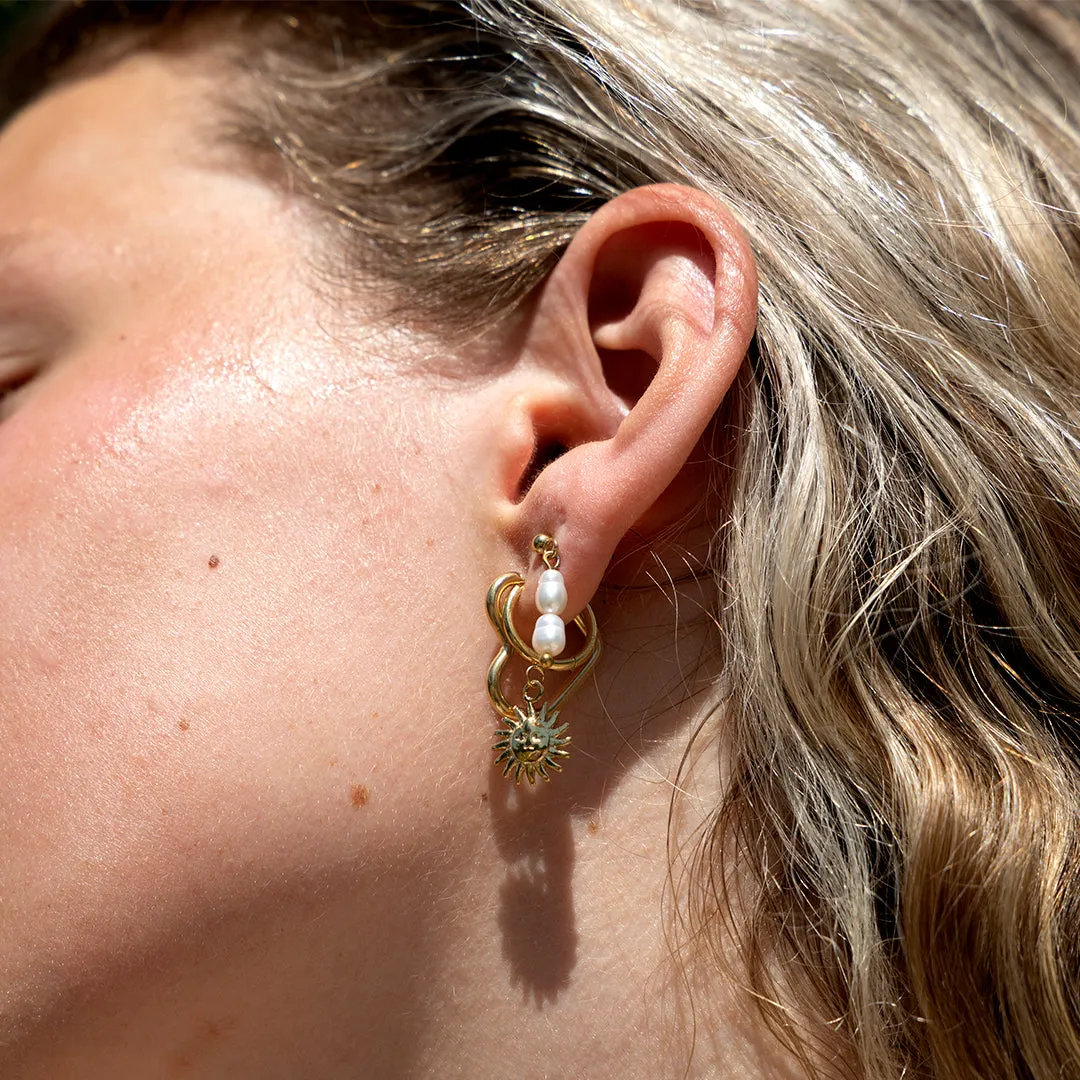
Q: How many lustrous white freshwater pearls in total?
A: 2